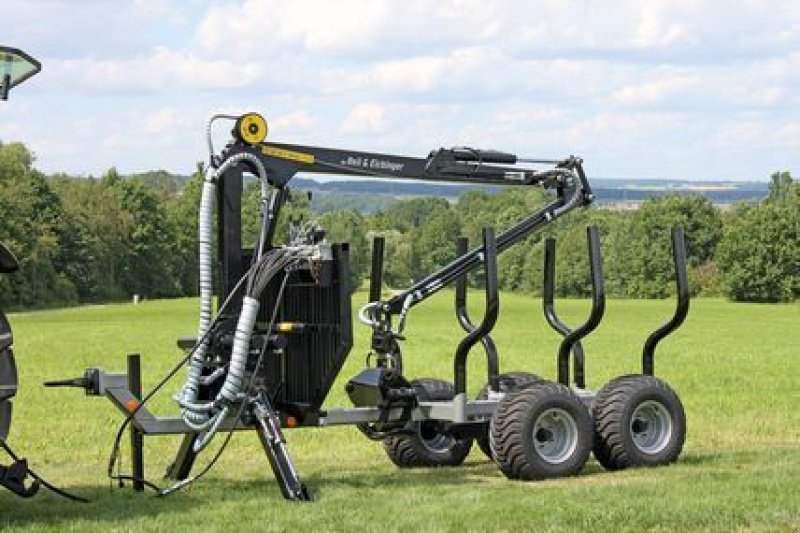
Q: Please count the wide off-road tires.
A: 4